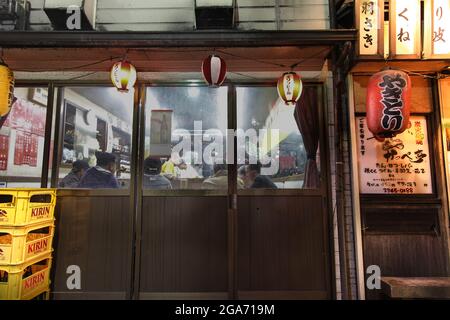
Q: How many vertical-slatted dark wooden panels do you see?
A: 3